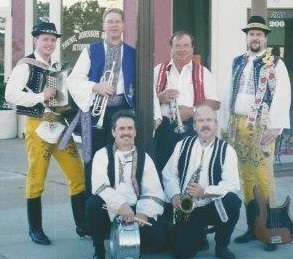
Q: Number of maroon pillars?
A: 2